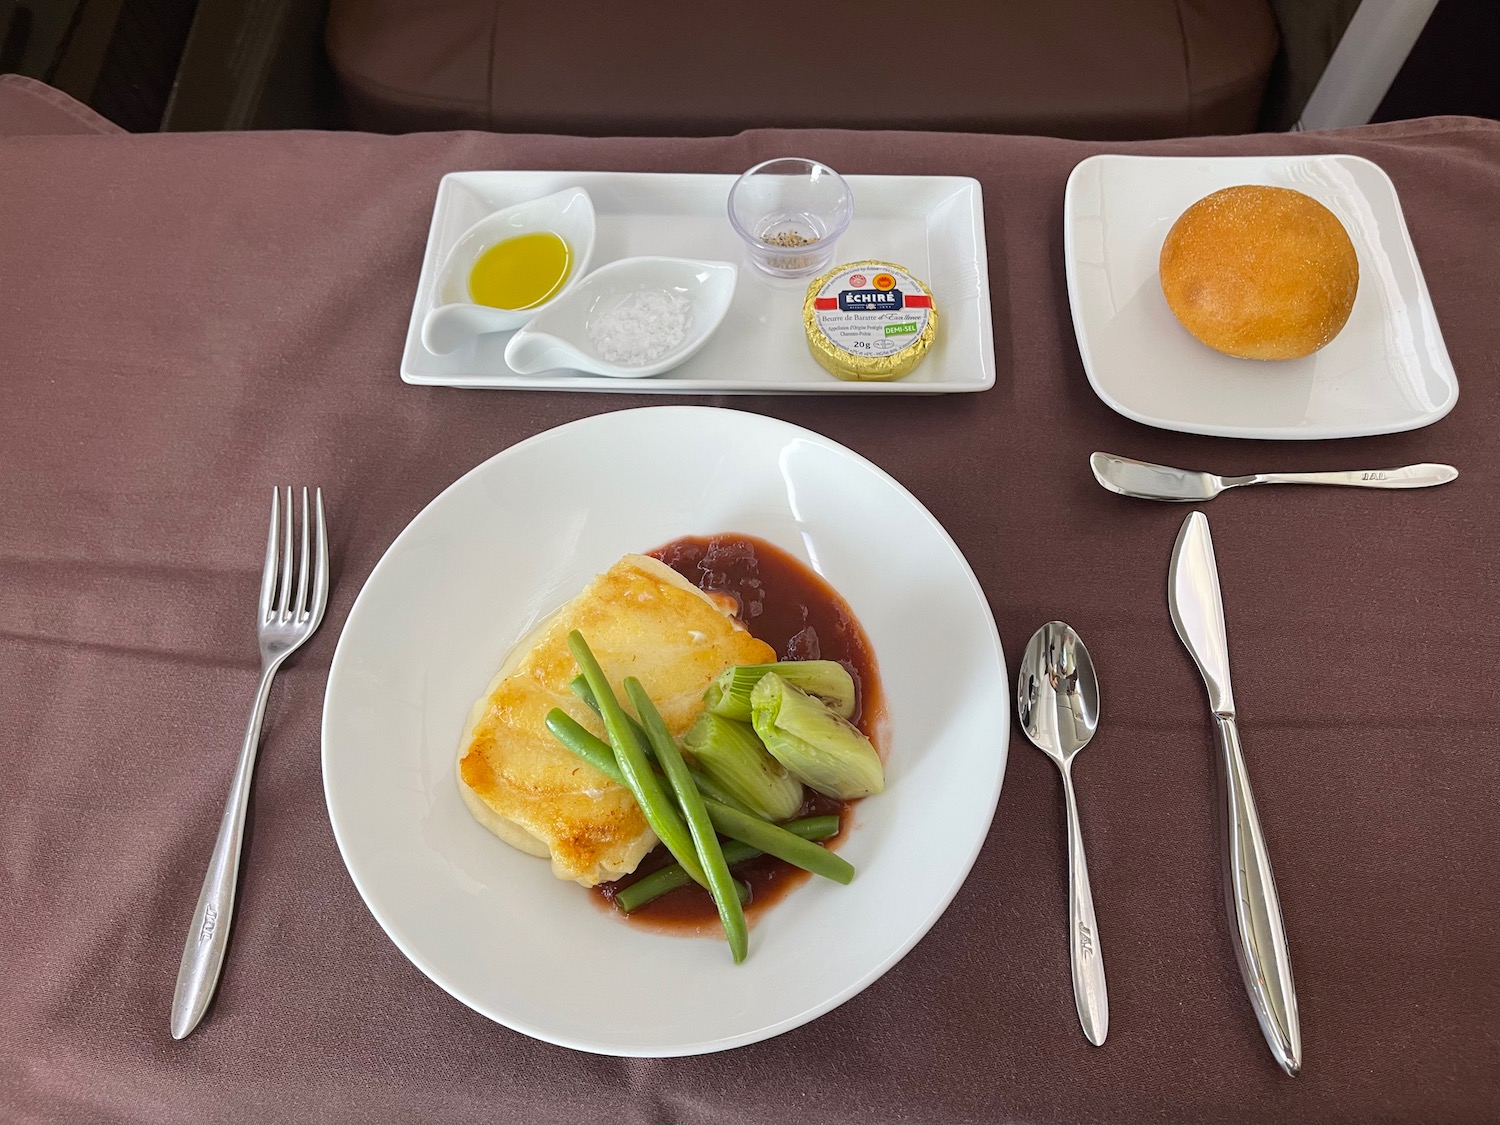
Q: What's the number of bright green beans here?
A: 5